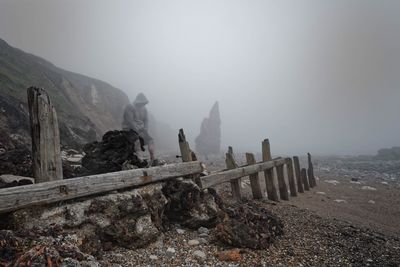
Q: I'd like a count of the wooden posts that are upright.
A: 10